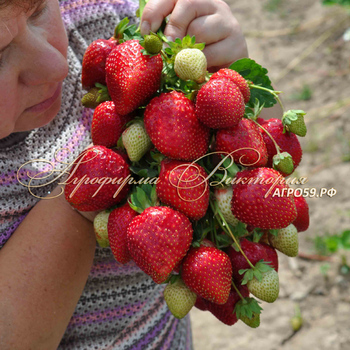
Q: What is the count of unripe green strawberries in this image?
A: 12